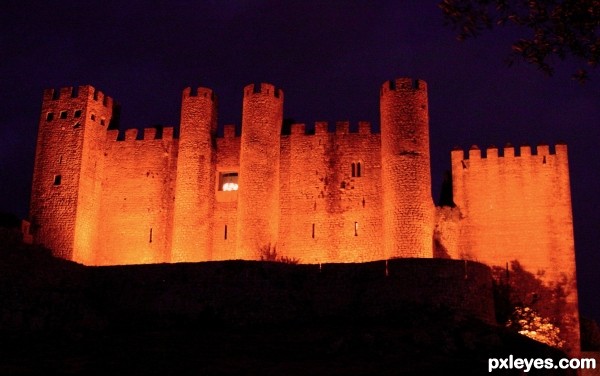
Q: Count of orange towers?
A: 5